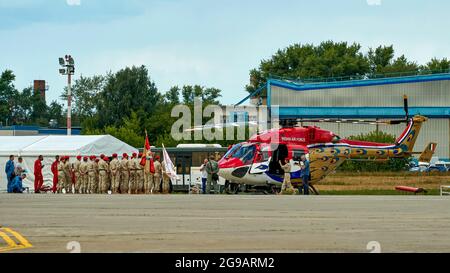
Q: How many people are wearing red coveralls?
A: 2